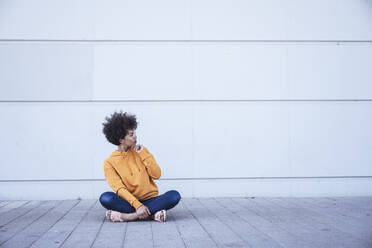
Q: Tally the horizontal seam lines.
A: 3